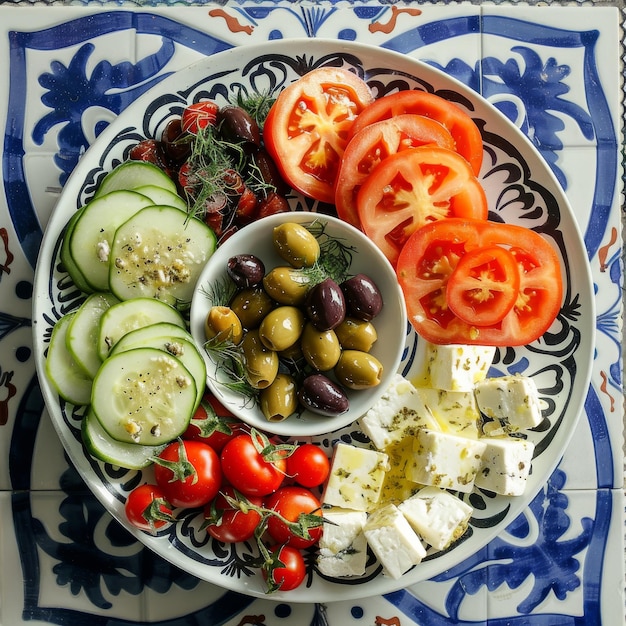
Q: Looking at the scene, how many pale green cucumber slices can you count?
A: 12